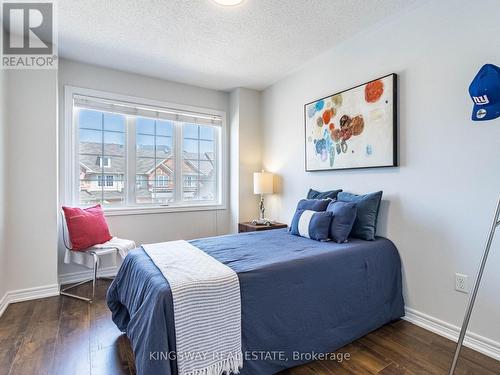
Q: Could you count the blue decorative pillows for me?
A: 5